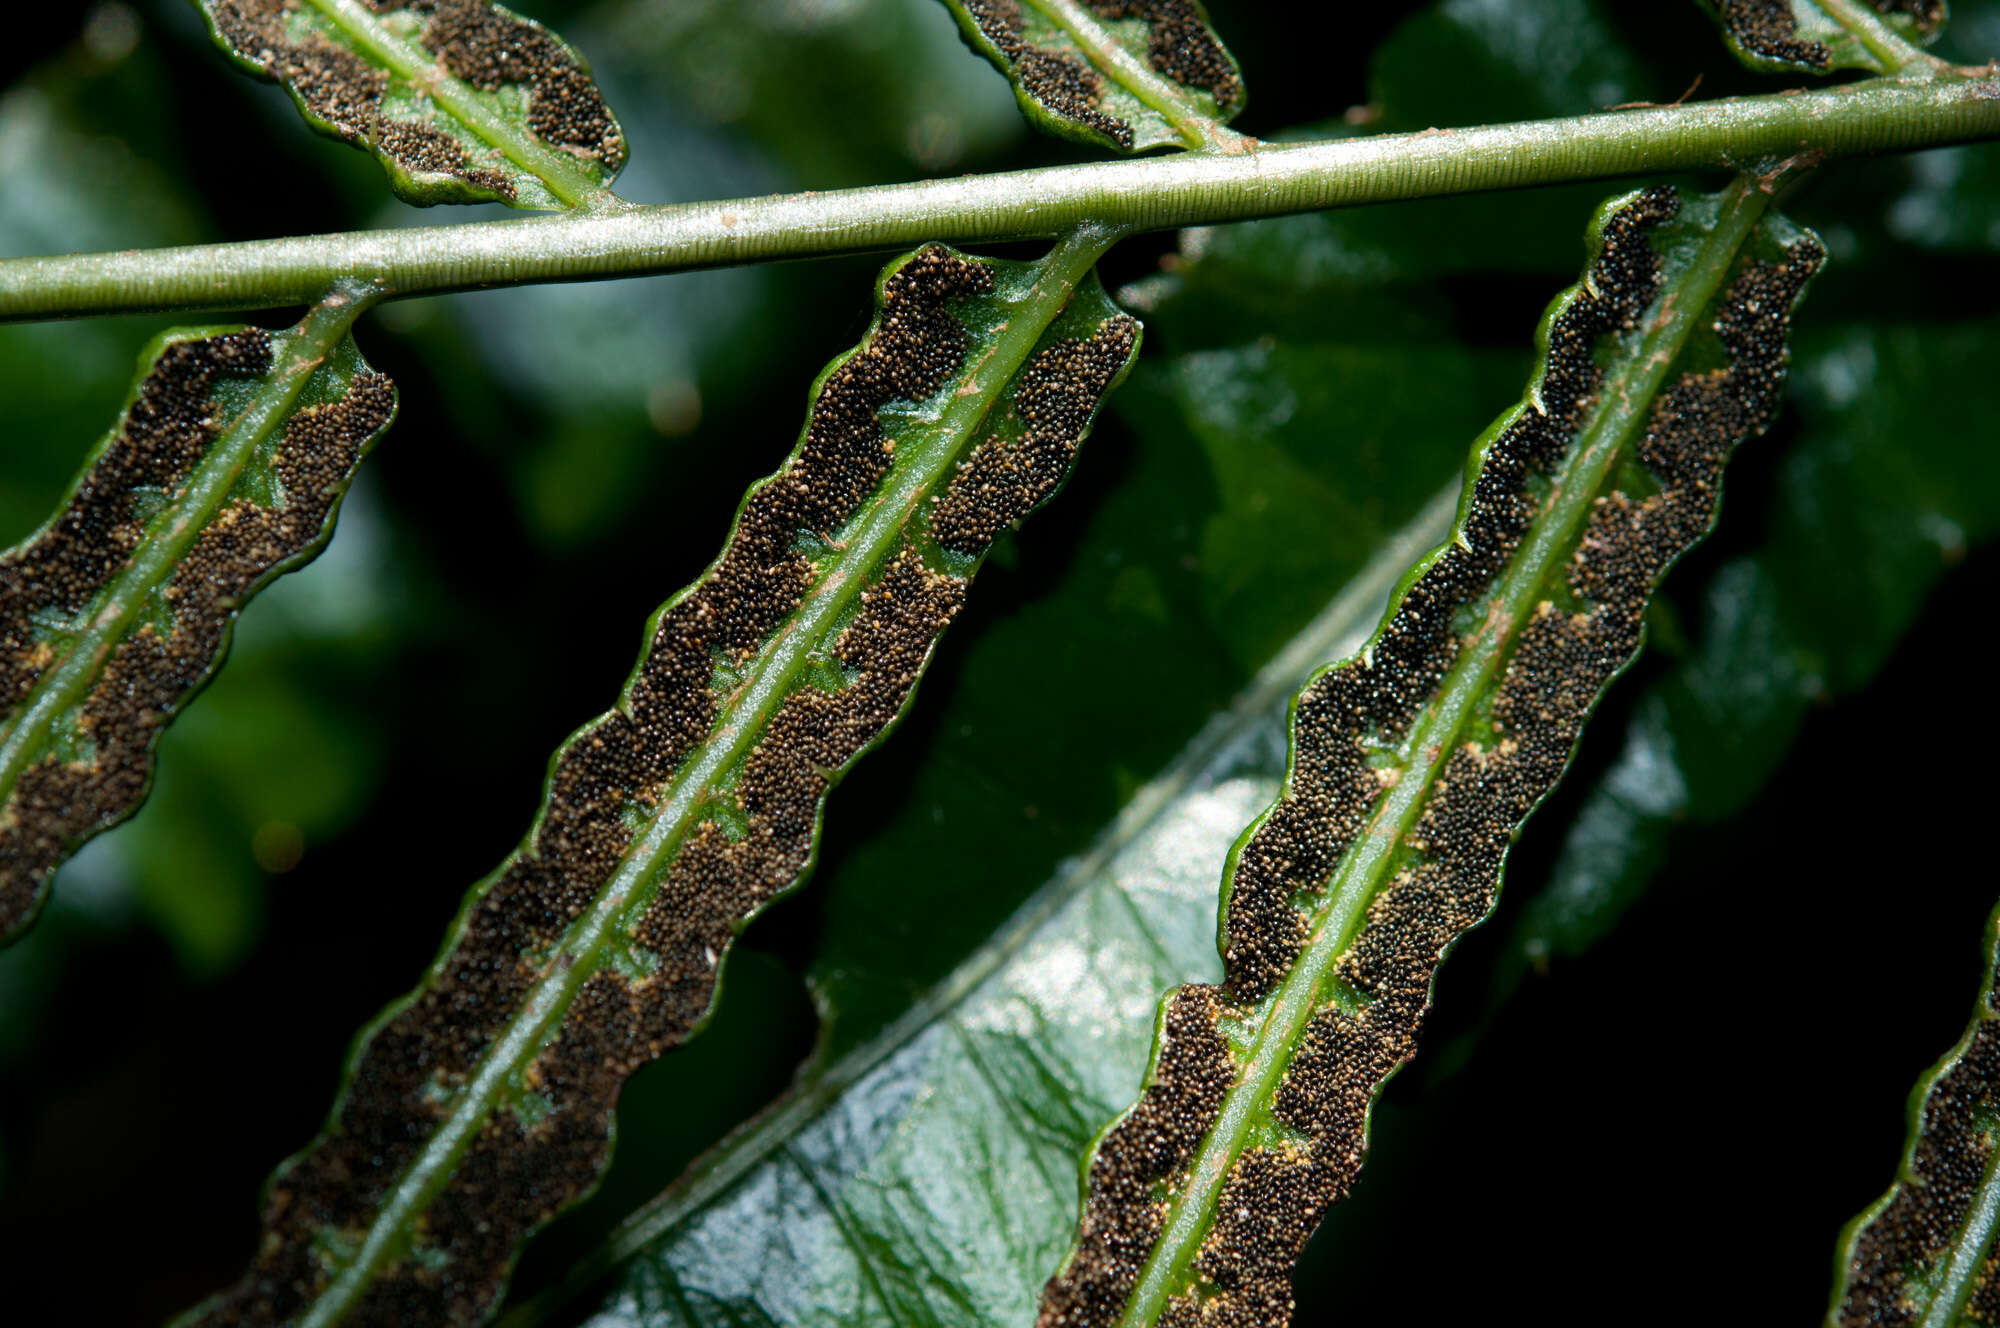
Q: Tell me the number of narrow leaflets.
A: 7